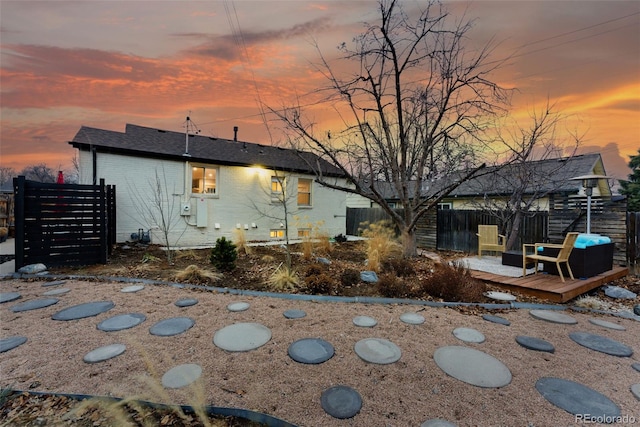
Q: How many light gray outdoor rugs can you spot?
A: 1